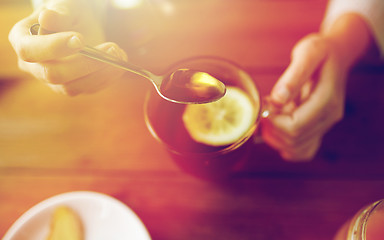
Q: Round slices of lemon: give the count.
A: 1